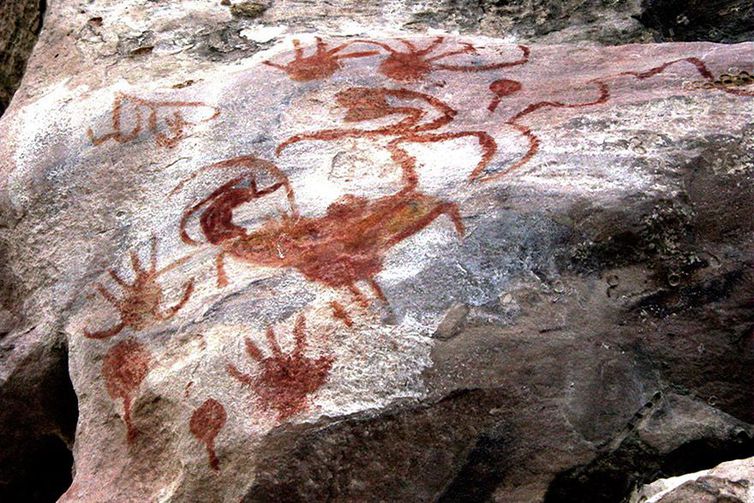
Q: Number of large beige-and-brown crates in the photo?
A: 0